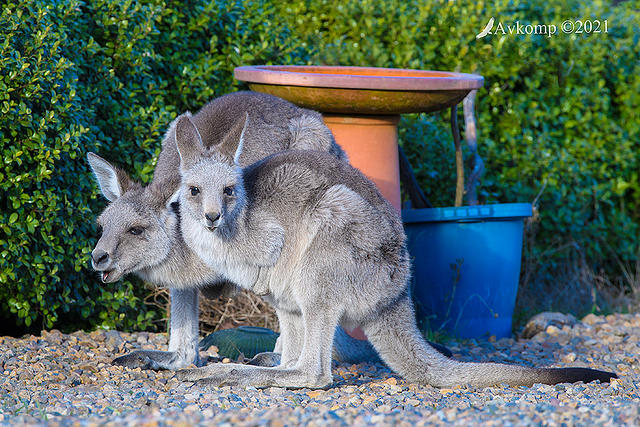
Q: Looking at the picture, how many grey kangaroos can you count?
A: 2